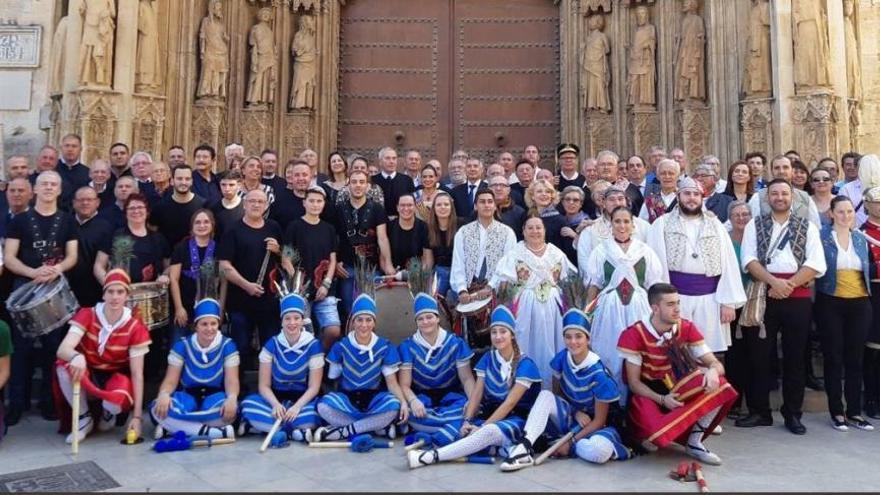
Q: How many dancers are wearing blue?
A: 6